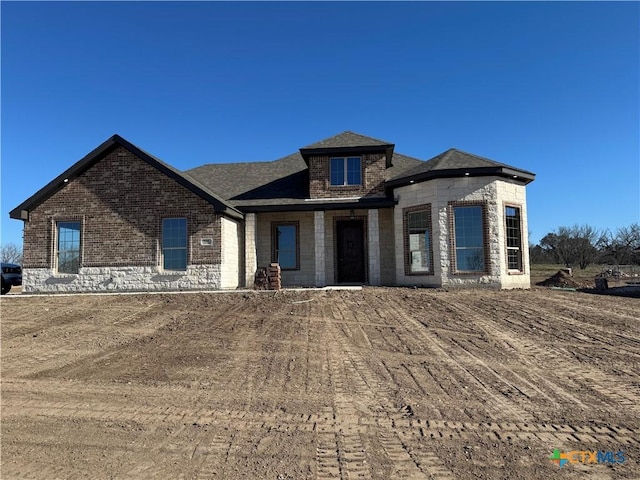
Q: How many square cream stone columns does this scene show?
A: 3